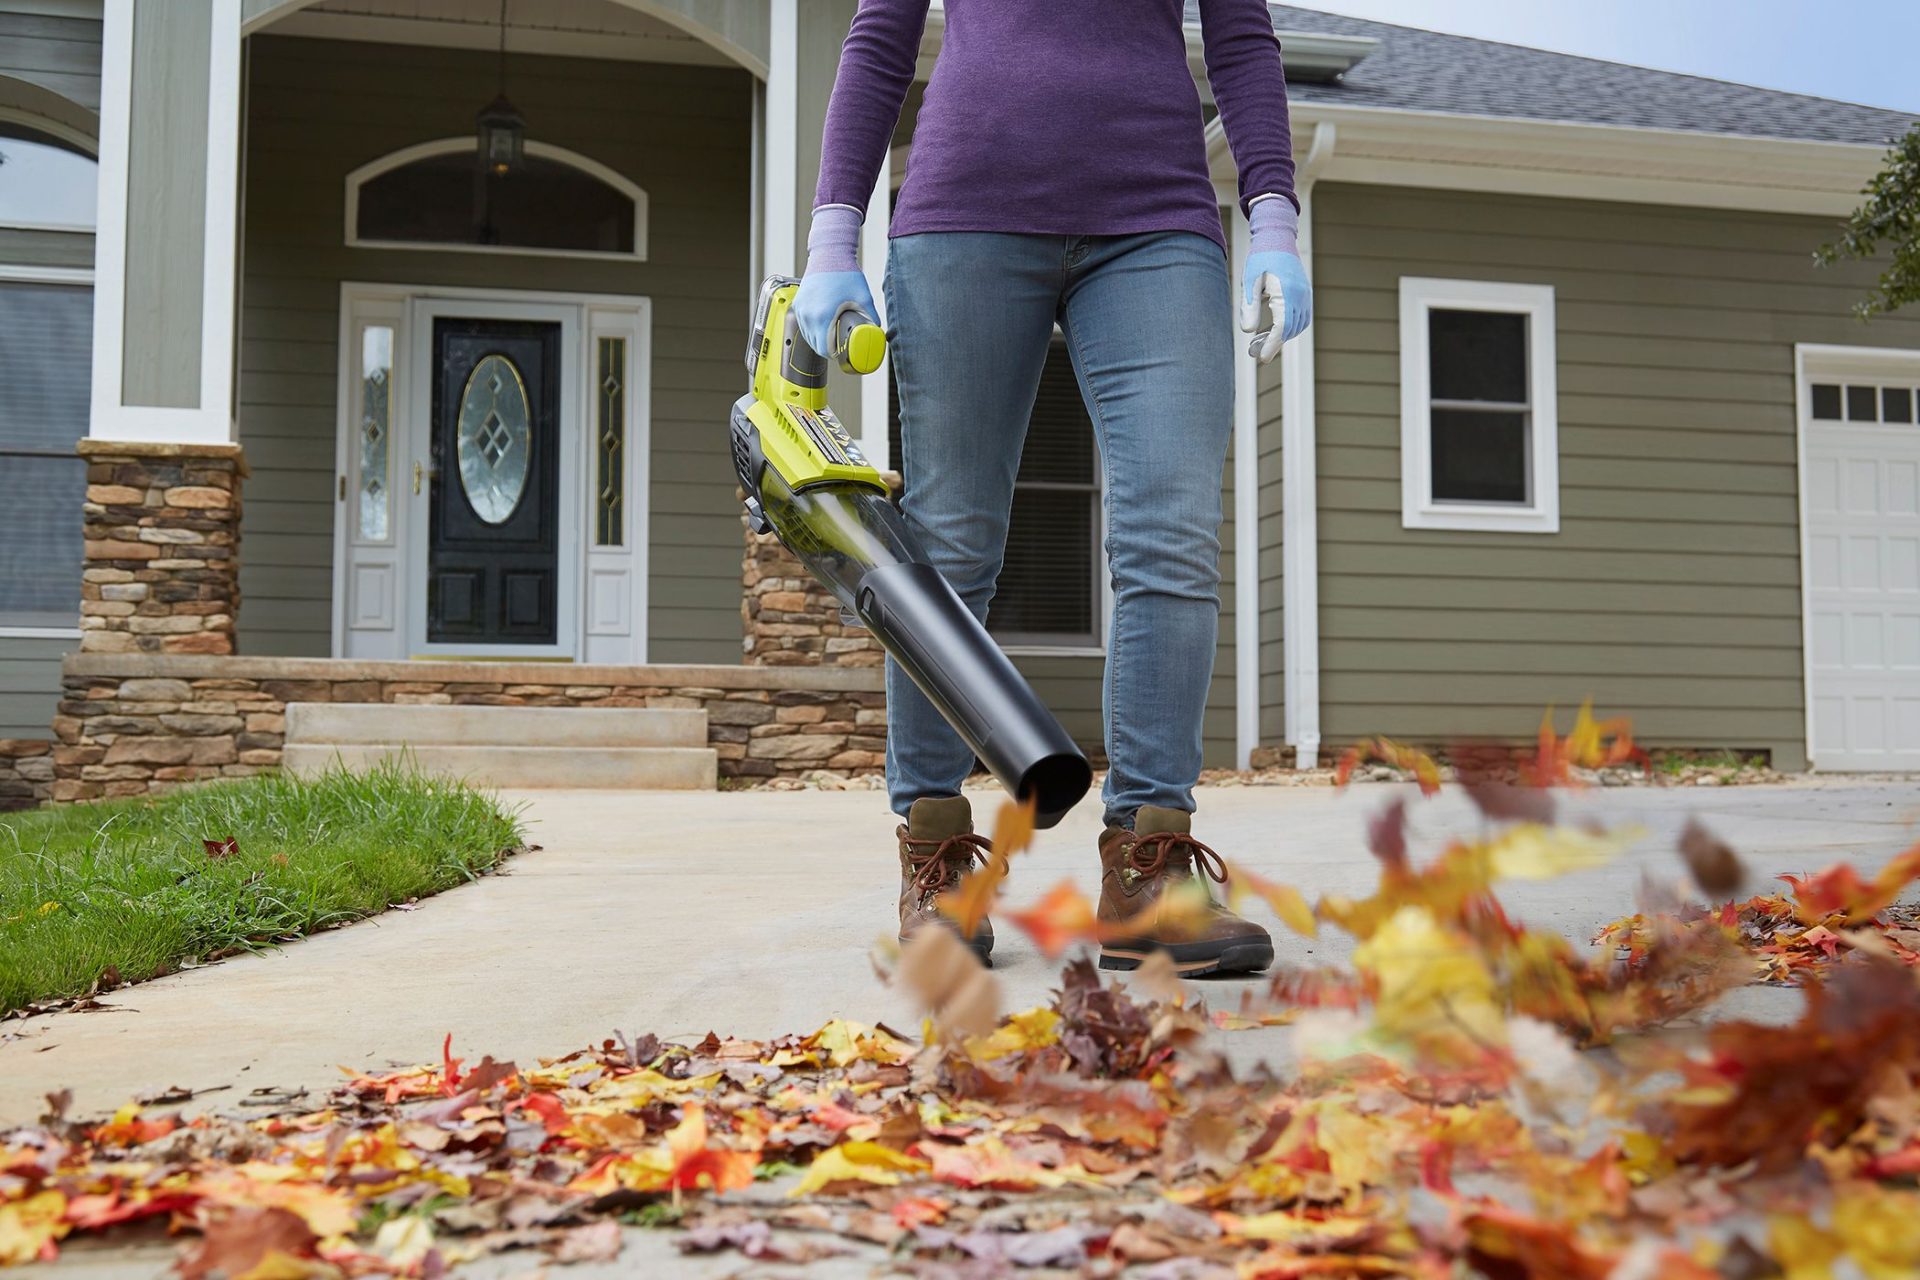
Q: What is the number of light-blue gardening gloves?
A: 2